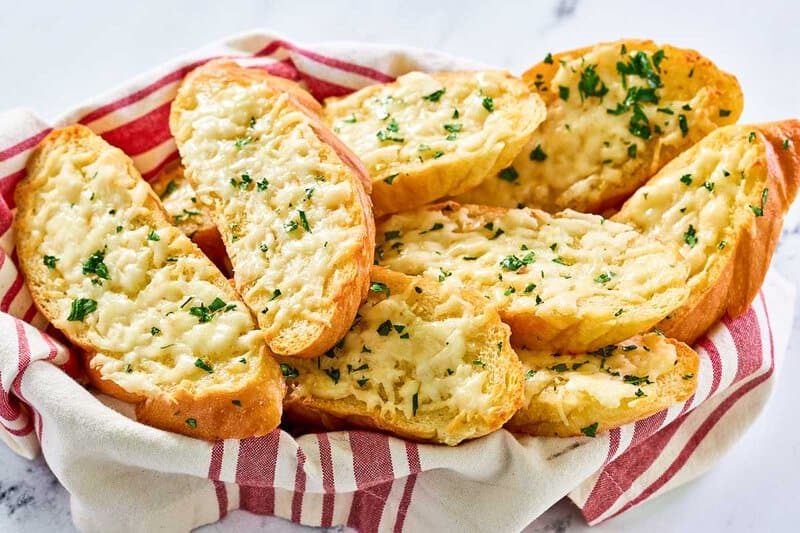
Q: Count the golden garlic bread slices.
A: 9